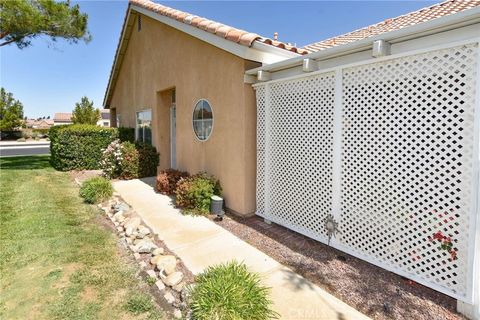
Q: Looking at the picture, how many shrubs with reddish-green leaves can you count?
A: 2